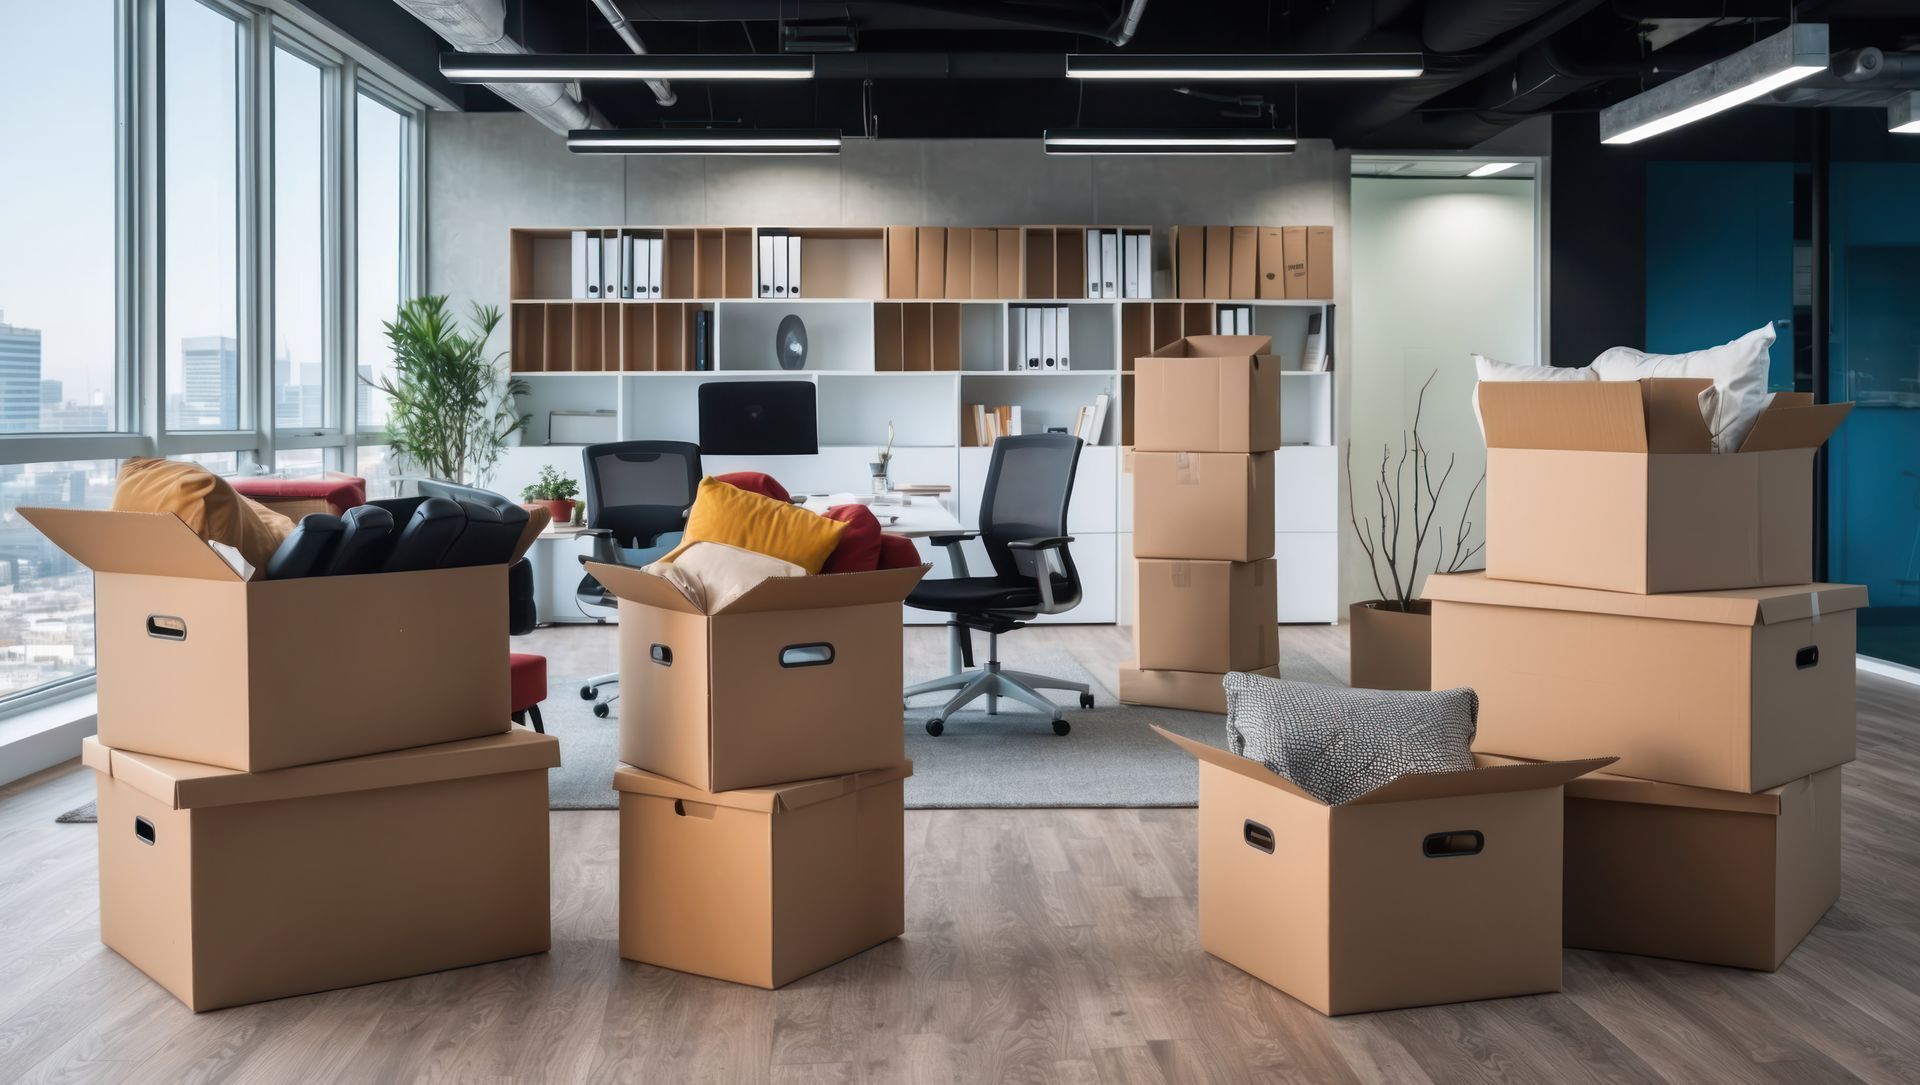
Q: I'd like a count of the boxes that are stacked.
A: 11